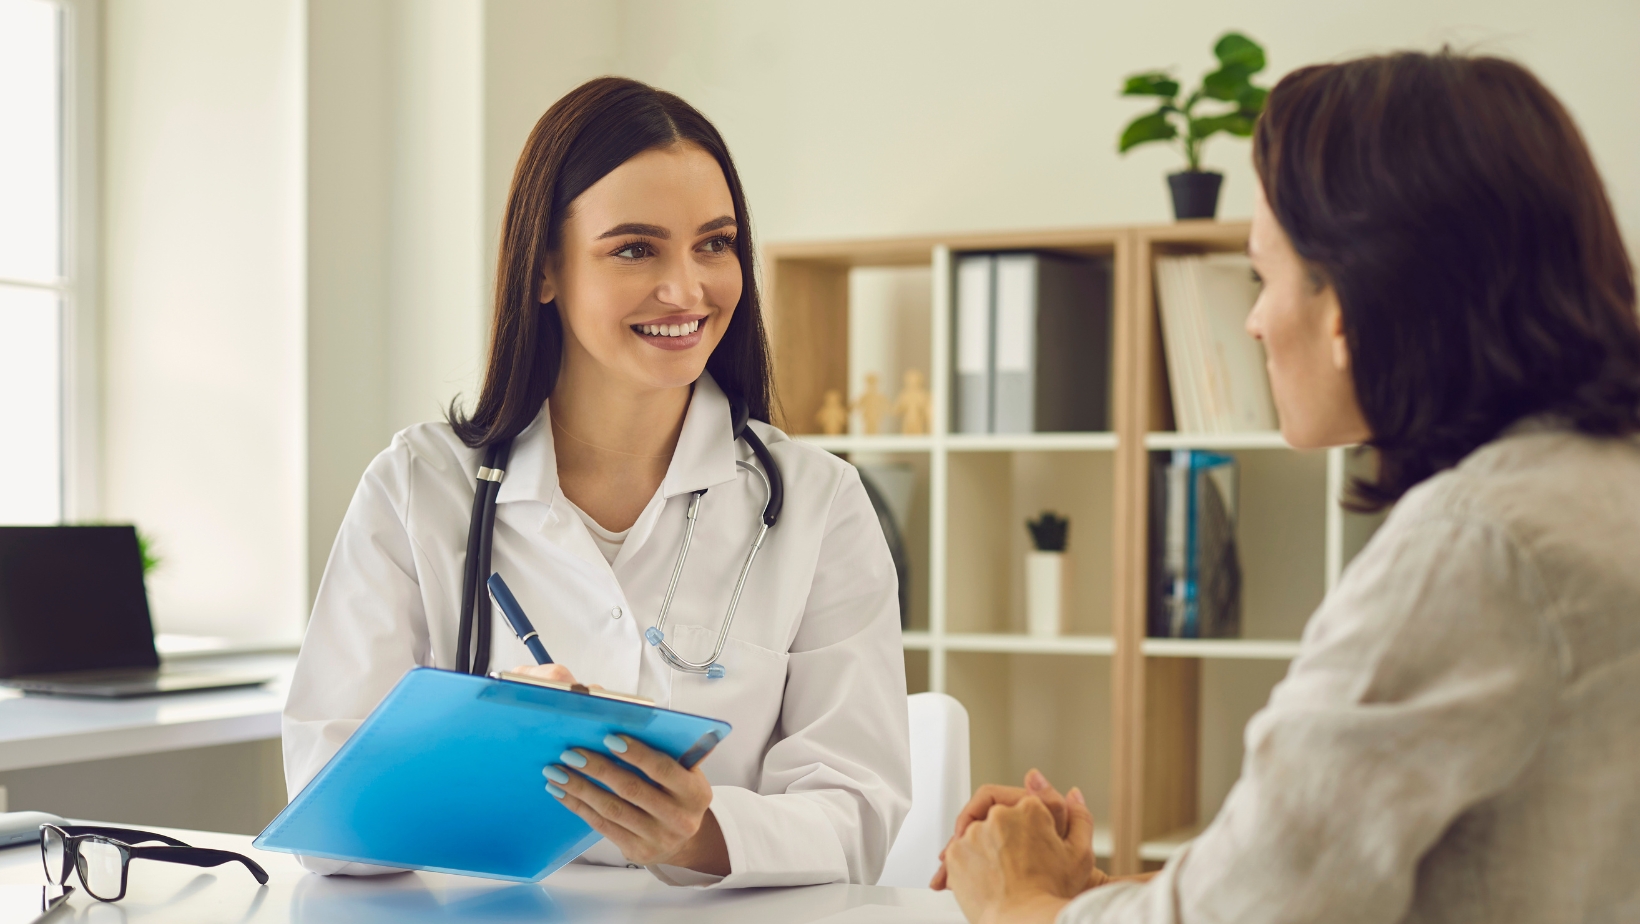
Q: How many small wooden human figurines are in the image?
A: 3